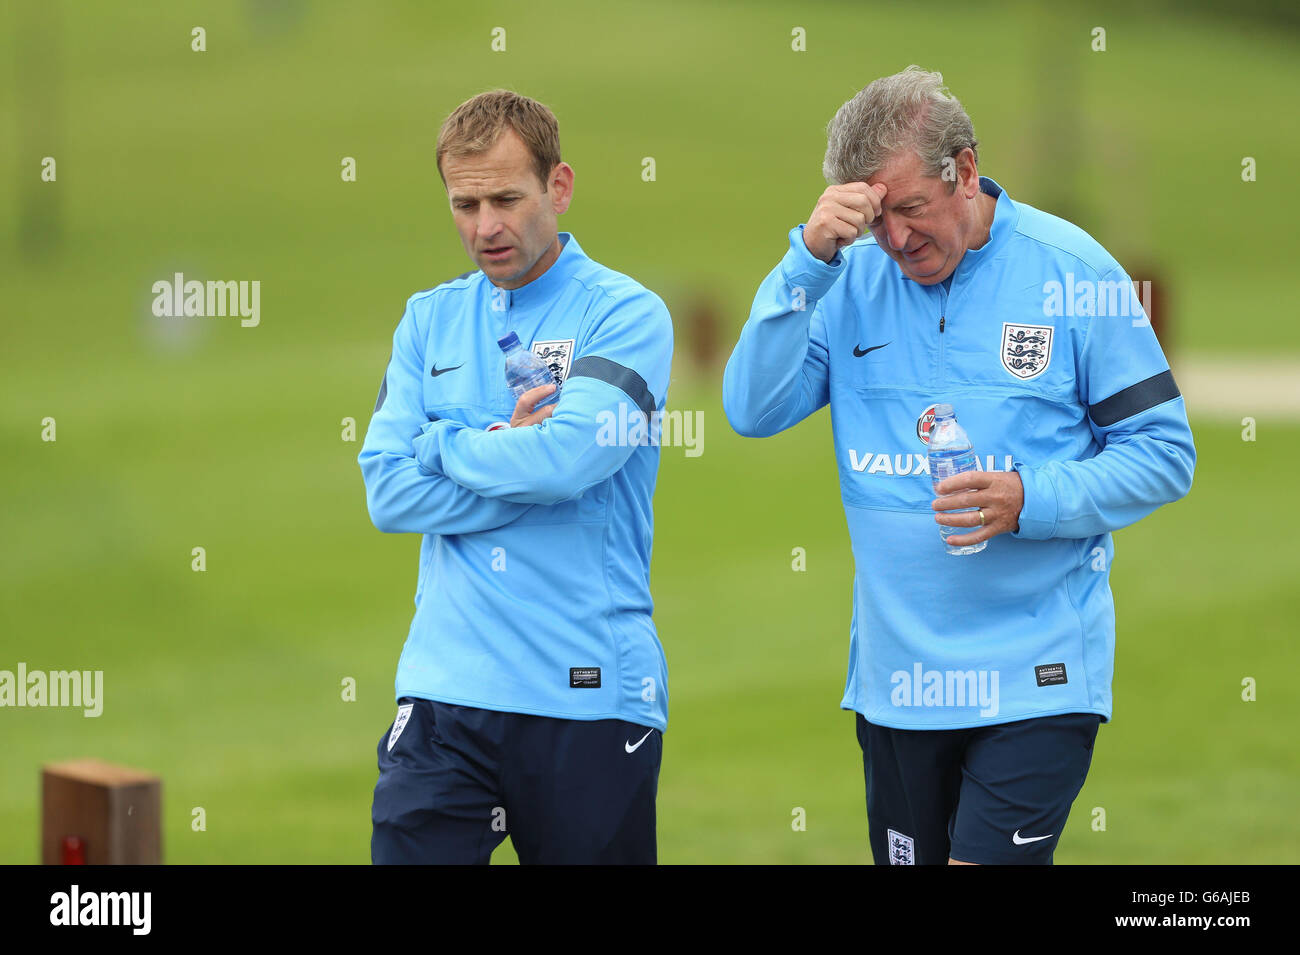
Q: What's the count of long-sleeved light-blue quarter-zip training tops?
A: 2